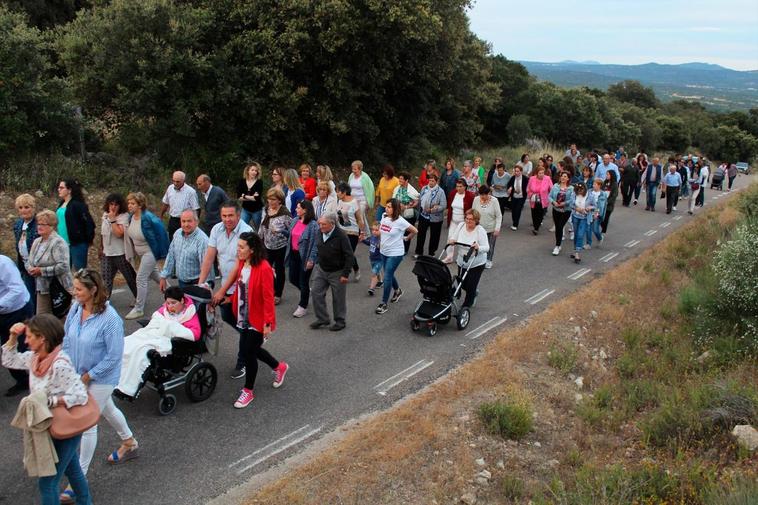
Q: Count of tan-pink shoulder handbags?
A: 1